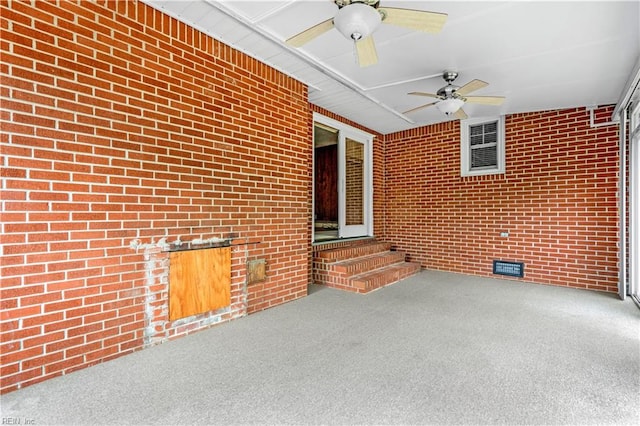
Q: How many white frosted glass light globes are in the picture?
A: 2